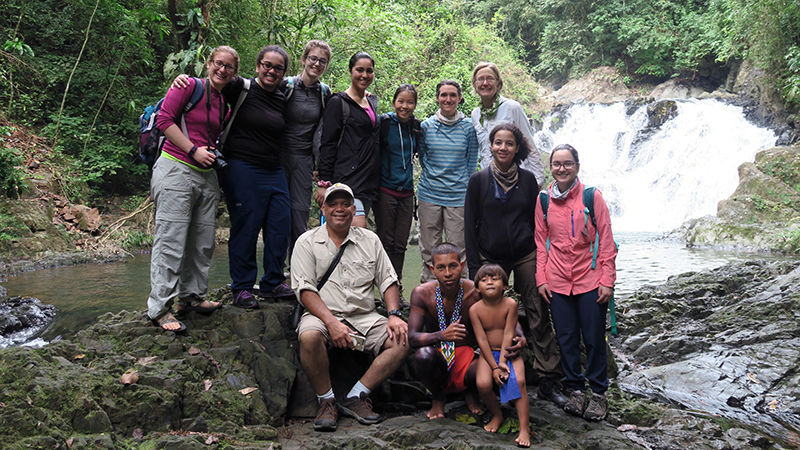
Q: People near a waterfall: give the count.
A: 12